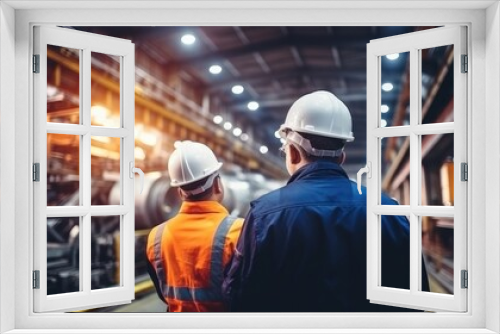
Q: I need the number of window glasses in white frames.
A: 12